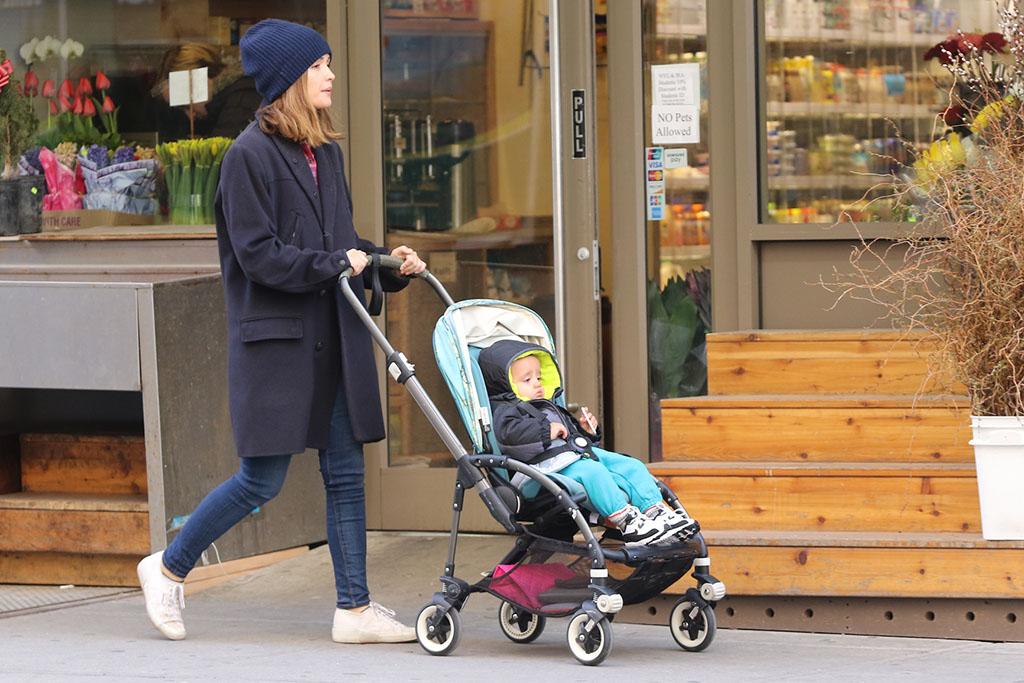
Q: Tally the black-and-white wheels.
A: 4